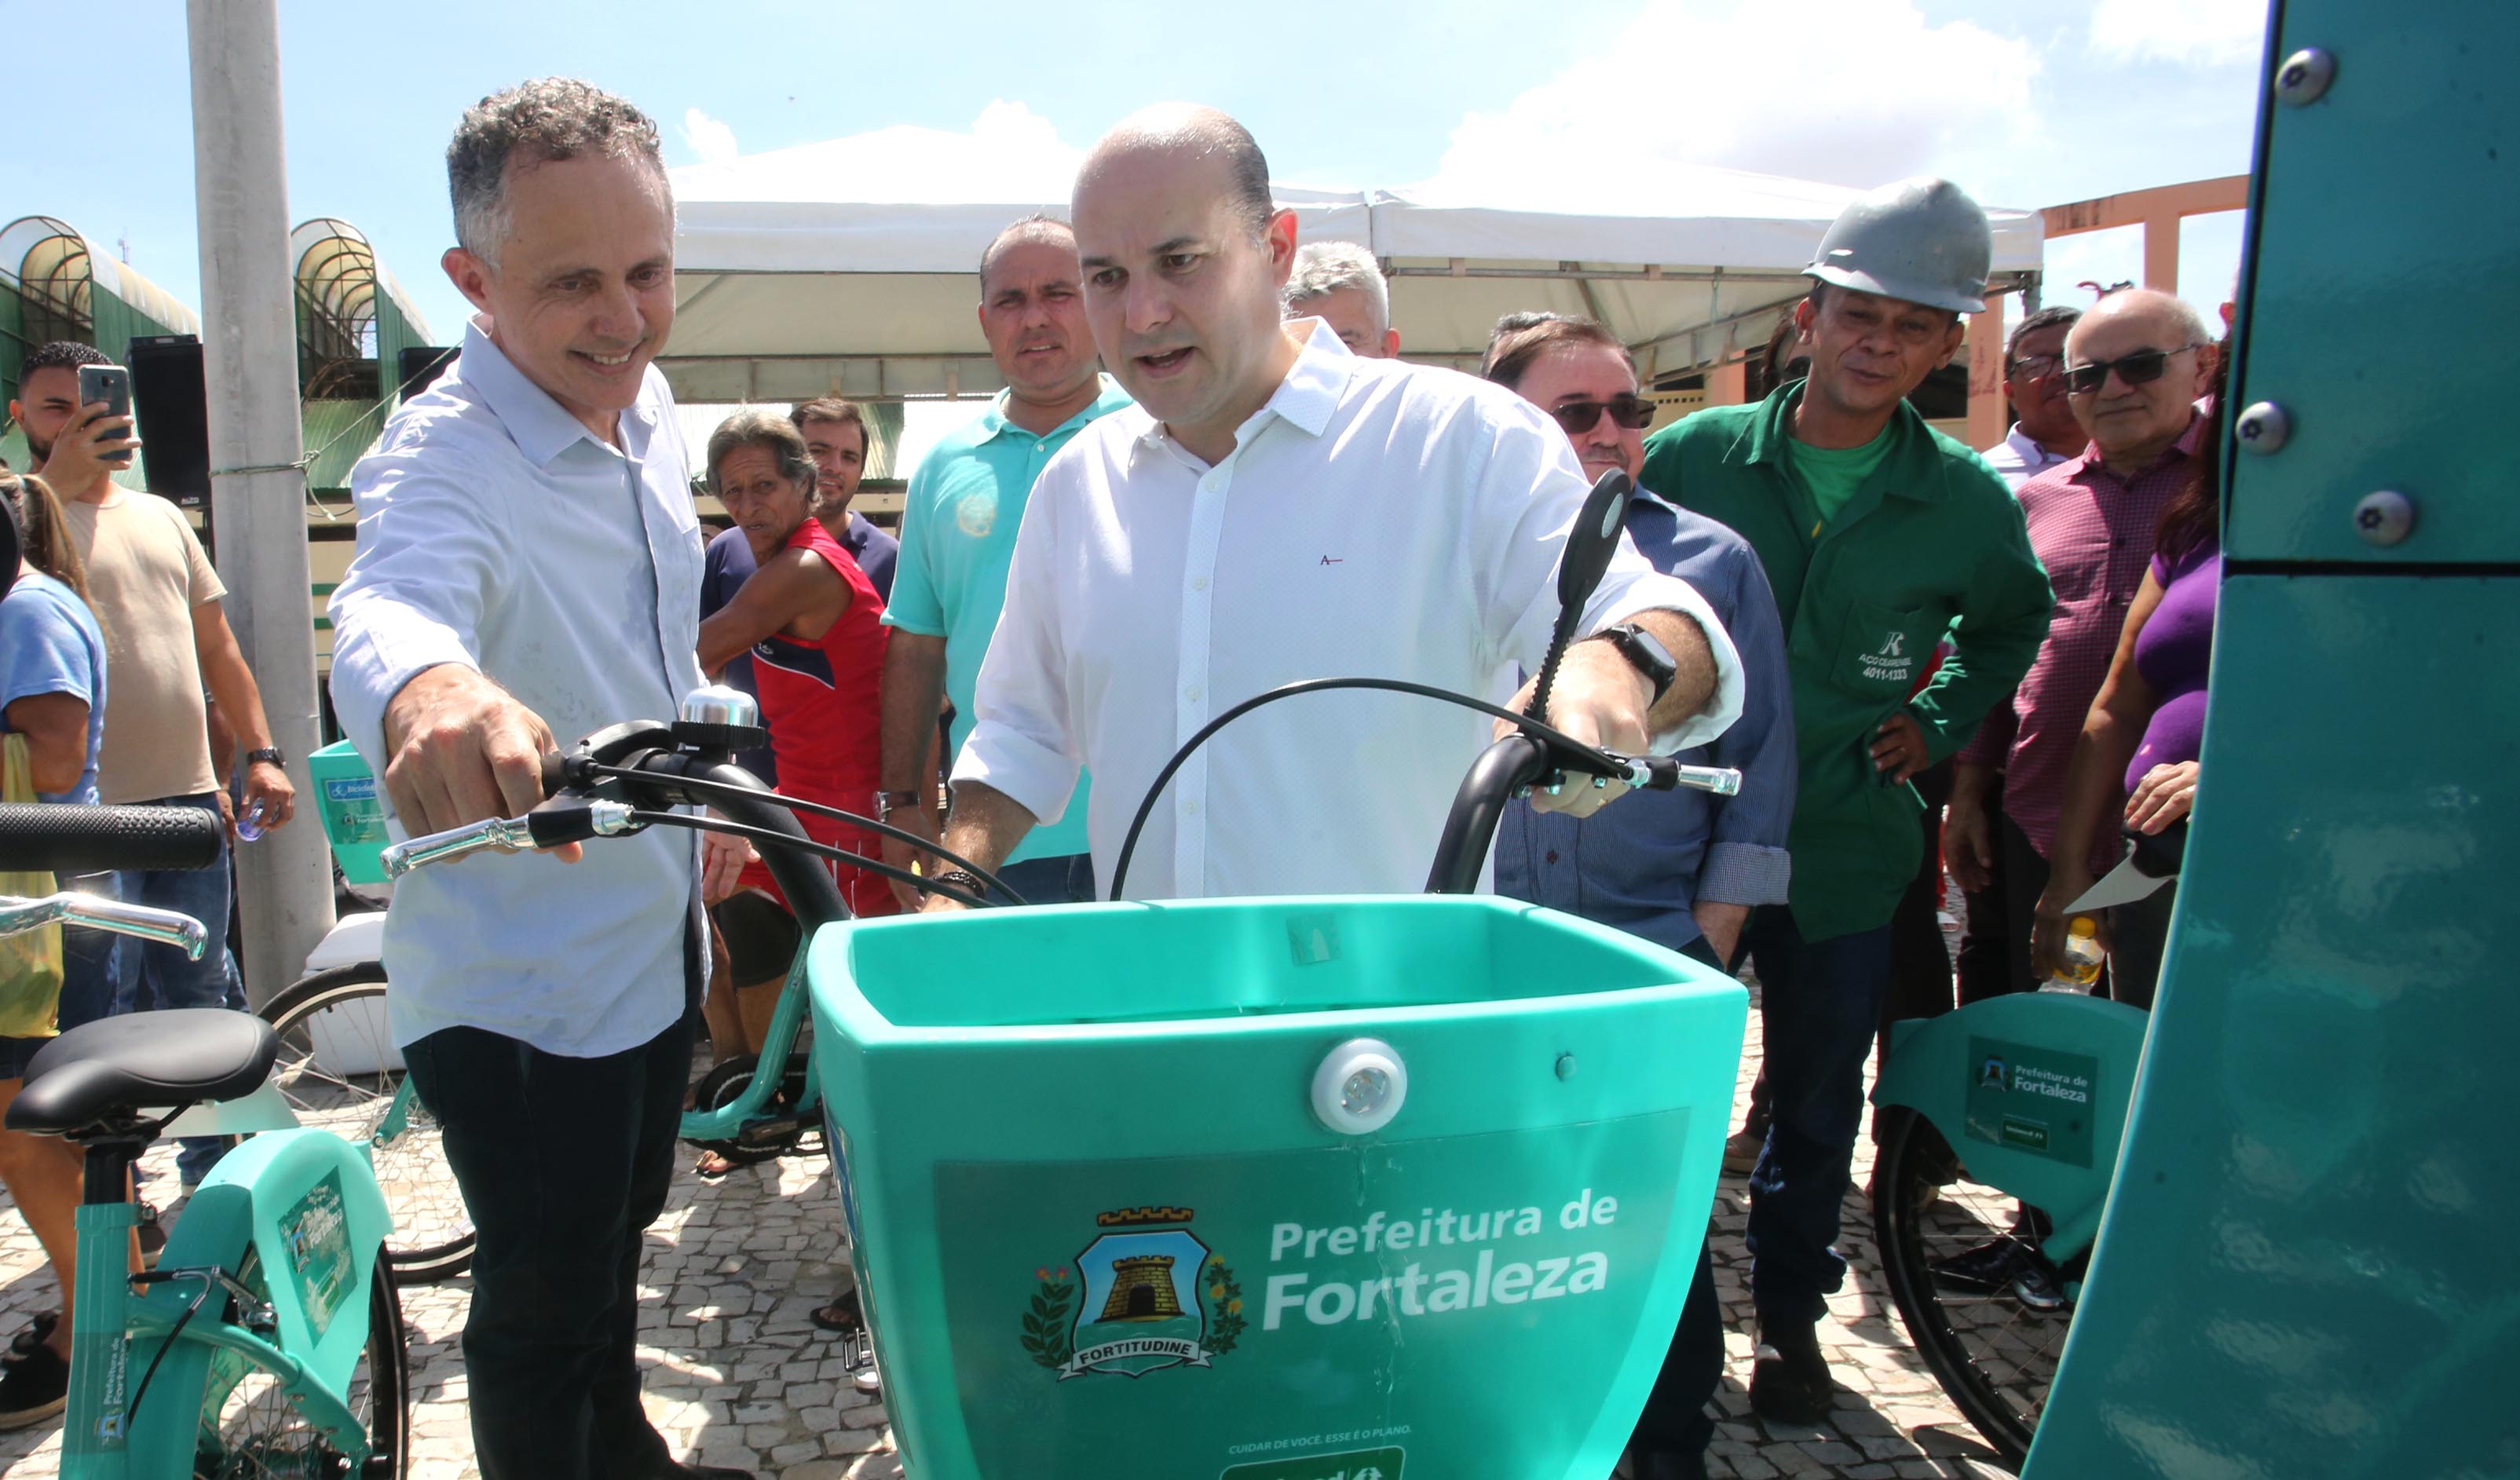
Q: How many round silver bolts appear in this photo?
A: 3